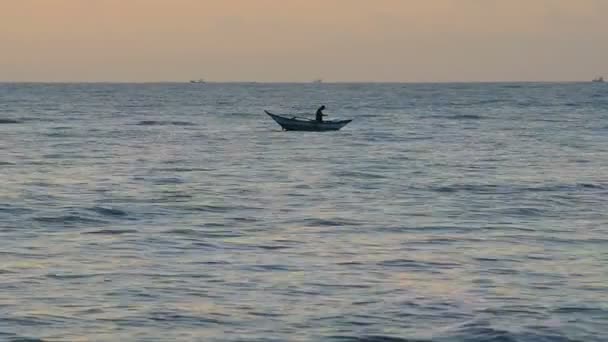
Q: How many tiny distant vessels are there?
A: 3